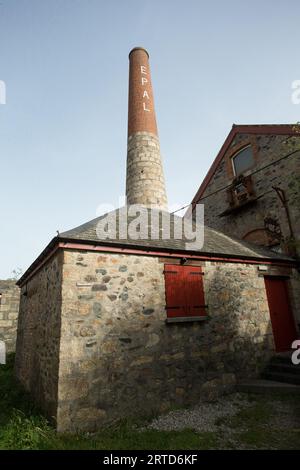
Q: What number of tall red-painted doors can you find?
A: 1